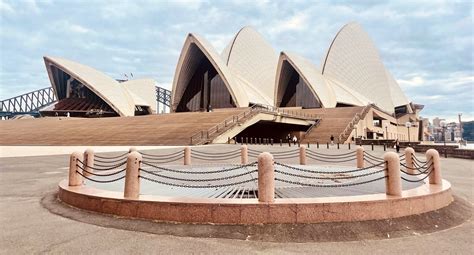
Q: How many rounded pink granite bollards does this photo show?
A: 12